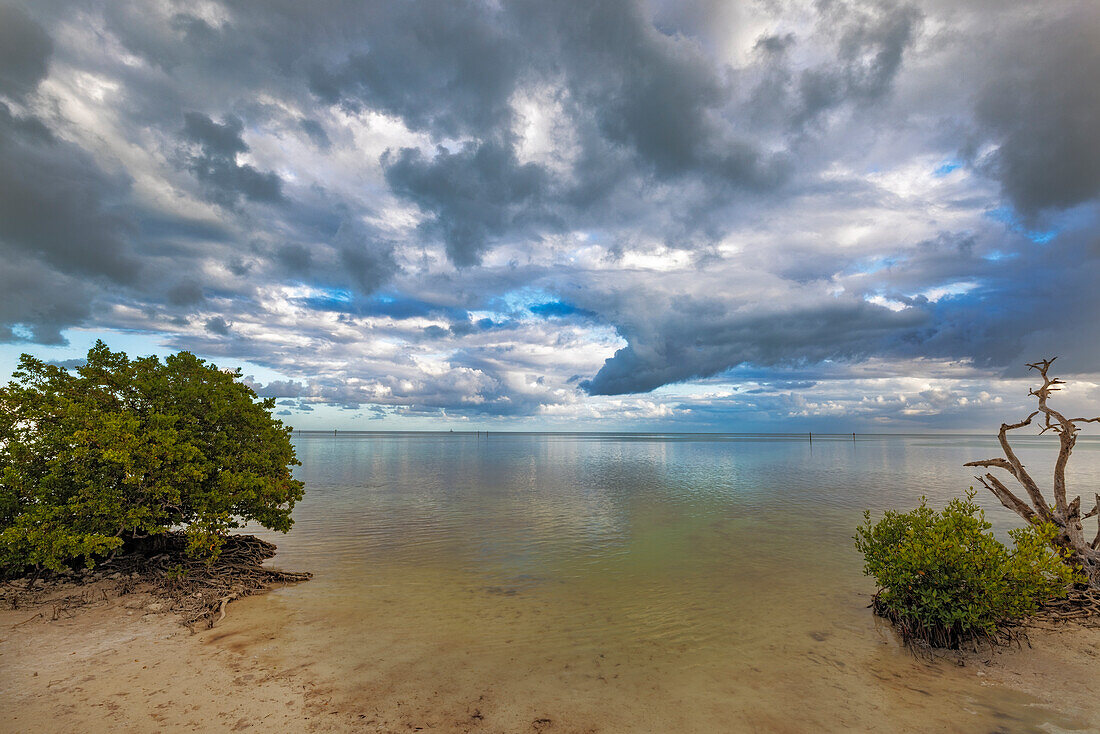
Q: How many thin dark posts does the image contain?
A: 6